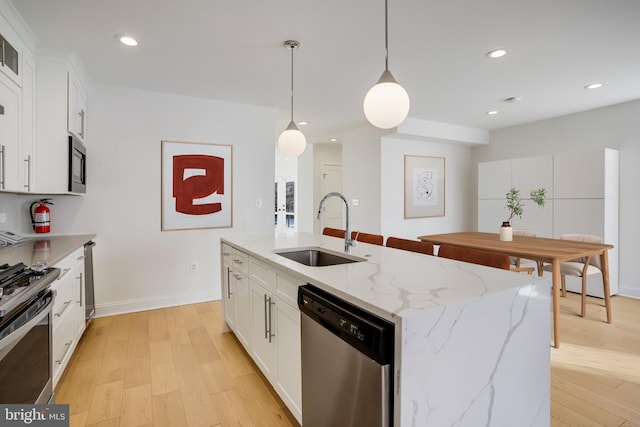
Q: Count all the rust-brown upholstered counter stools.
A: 4